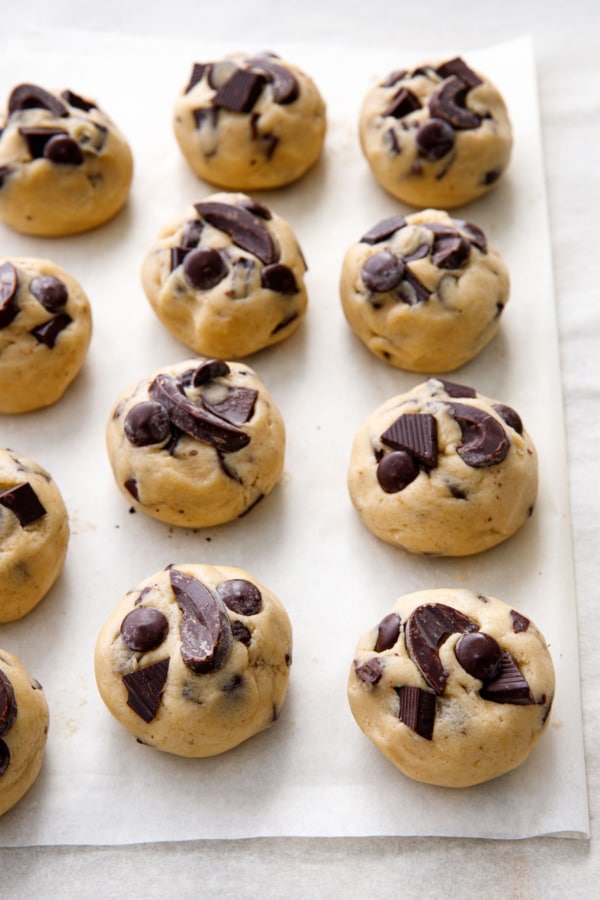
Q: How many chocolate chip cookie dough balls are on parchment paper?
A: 12